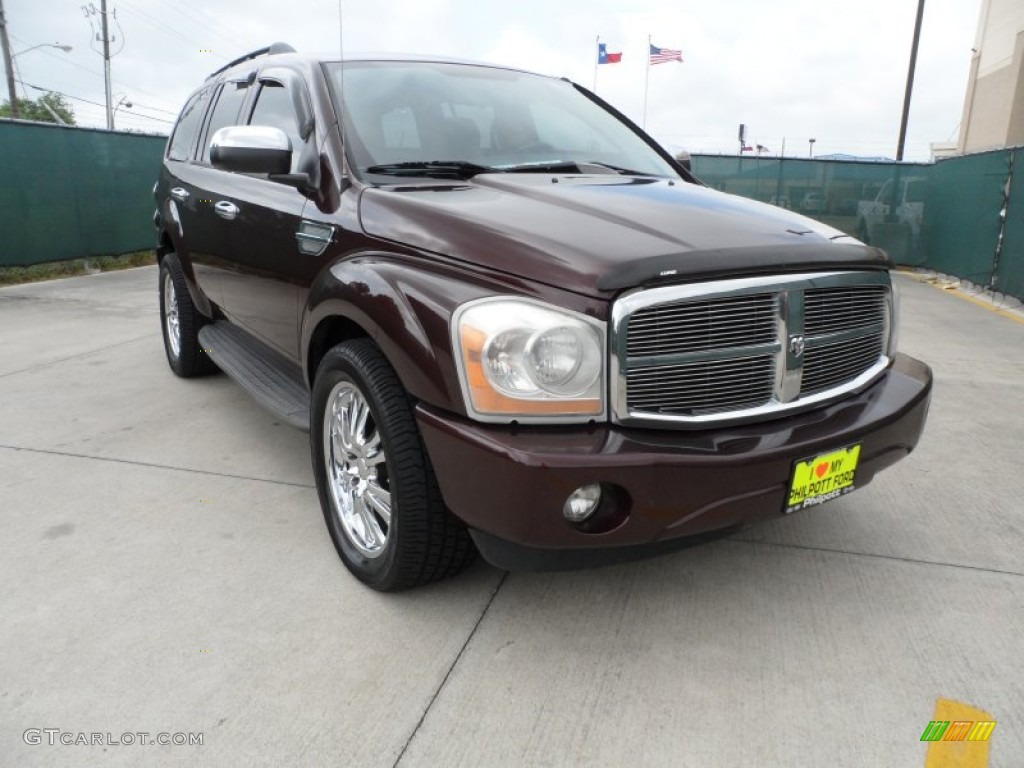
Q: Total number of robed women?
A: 0